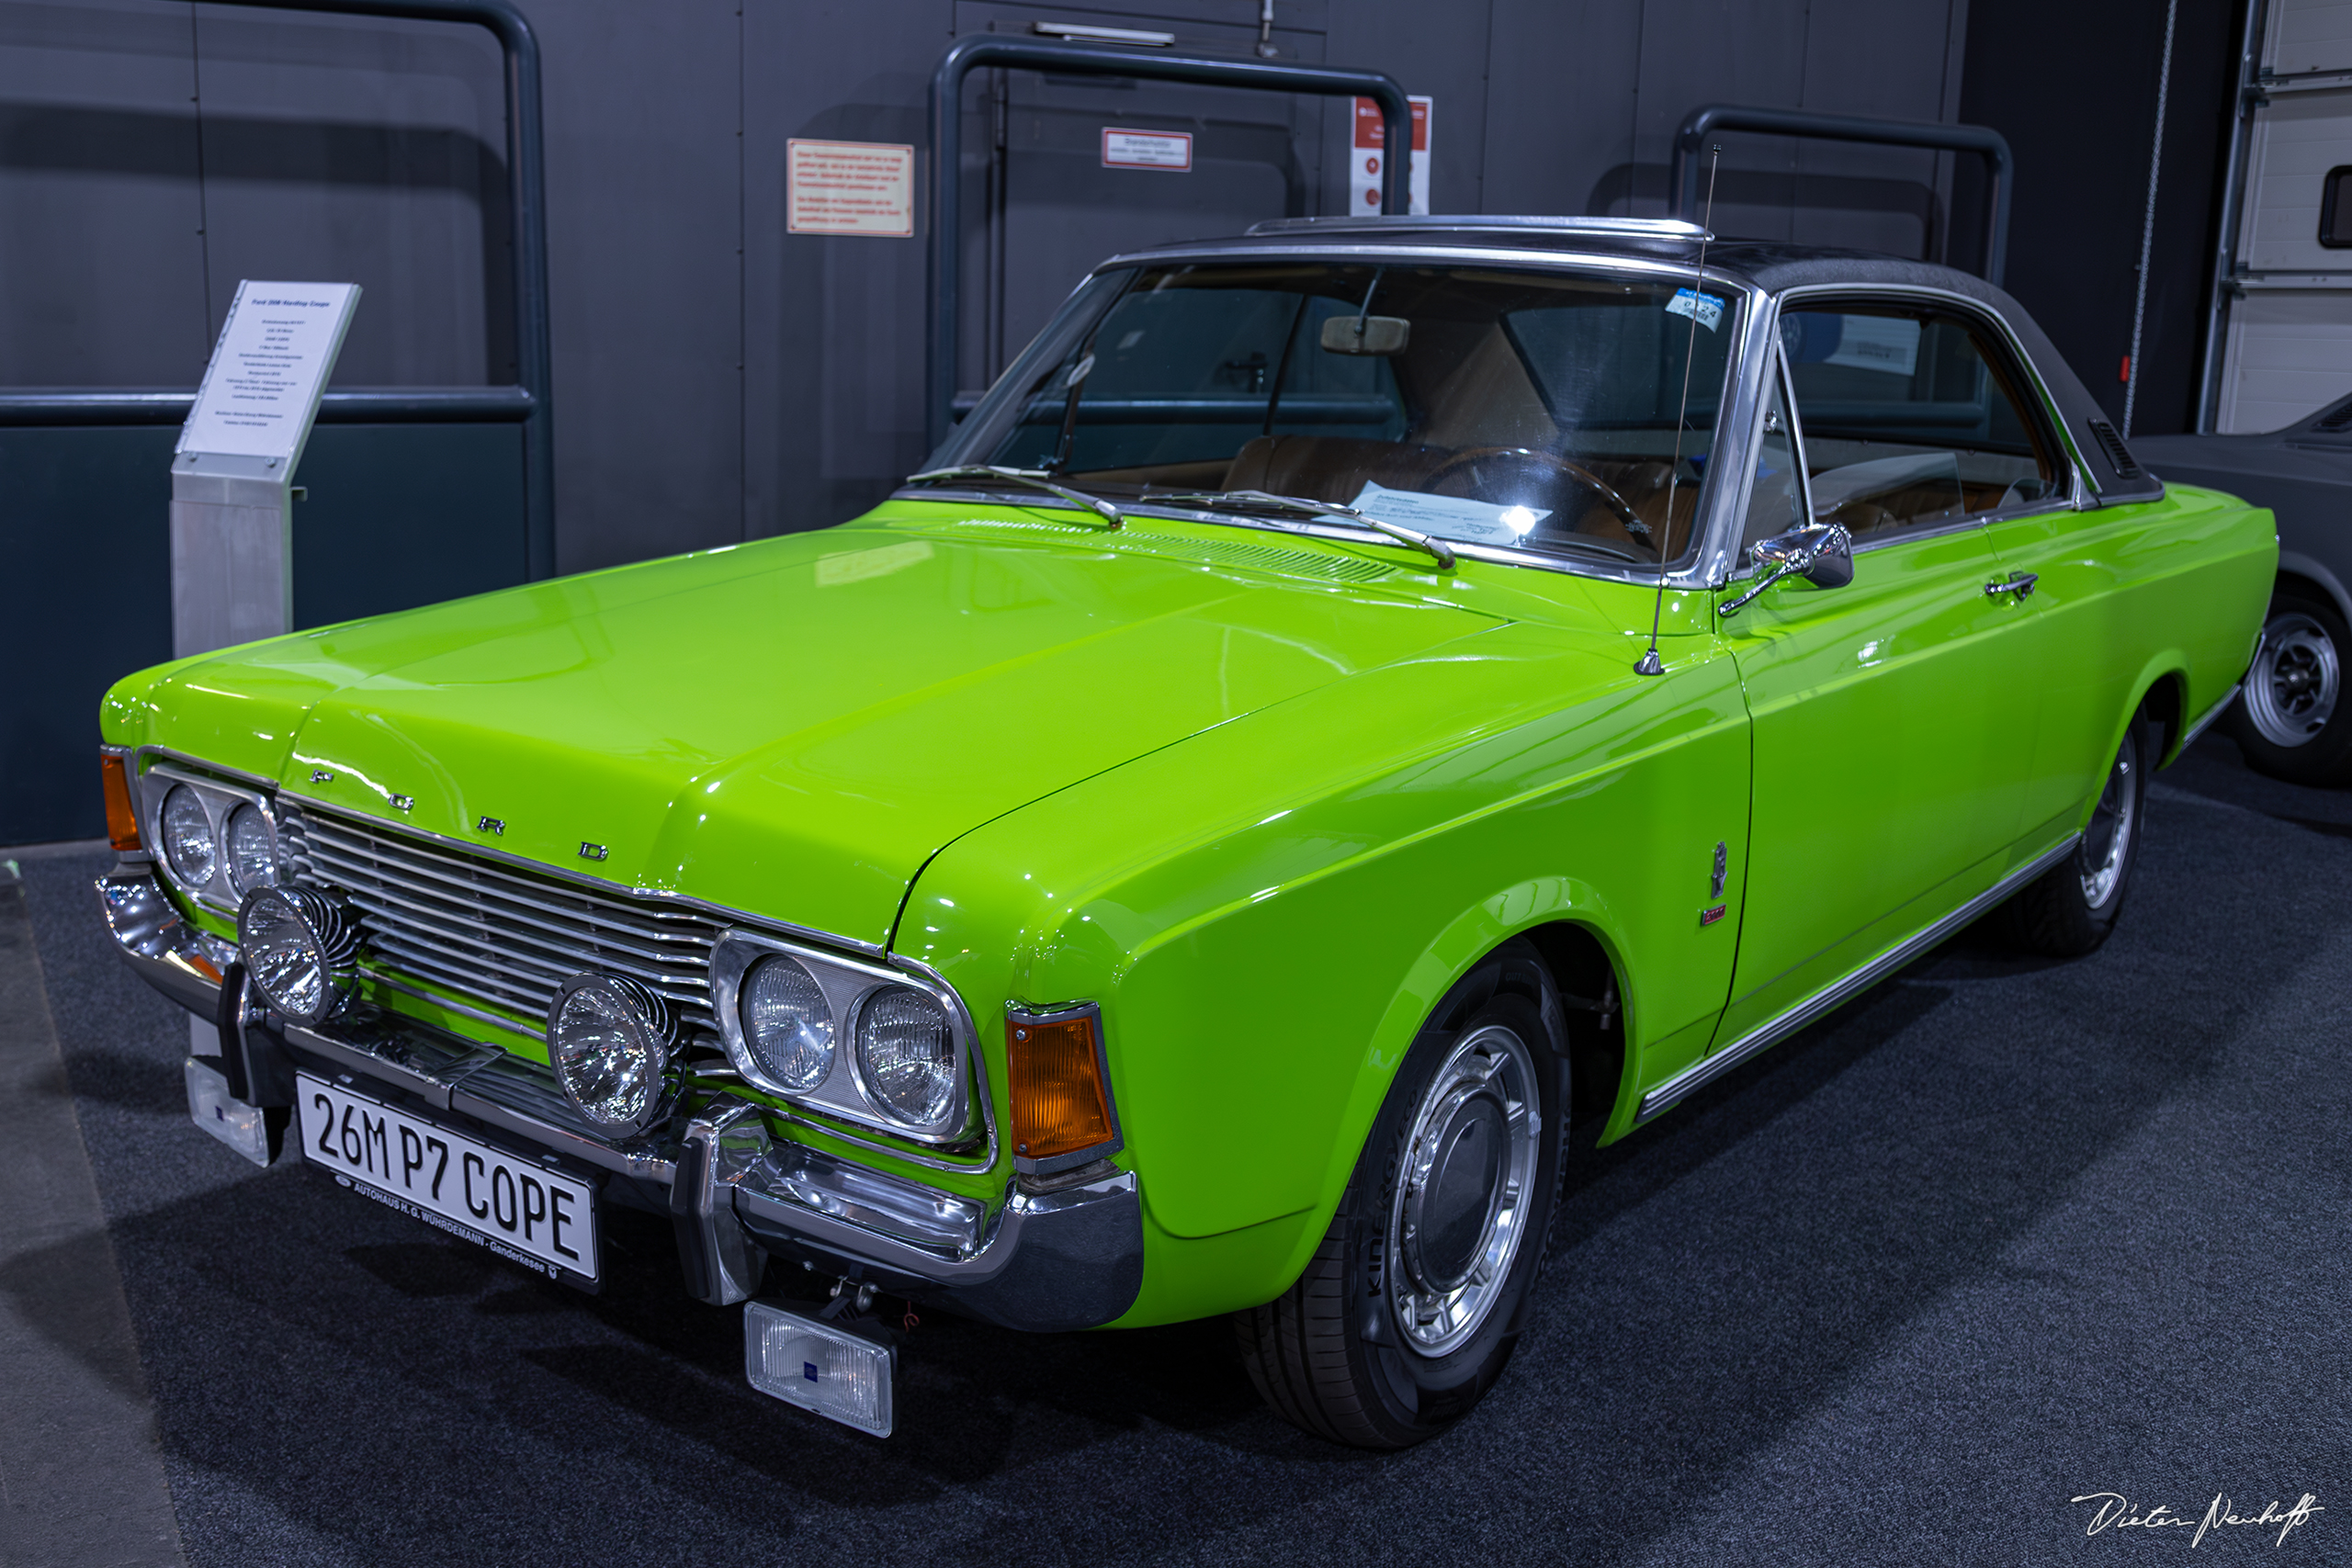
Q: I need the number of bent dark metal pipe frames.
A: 3